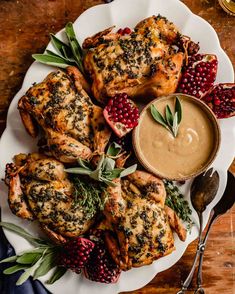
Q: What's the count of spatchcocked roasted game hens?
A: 4